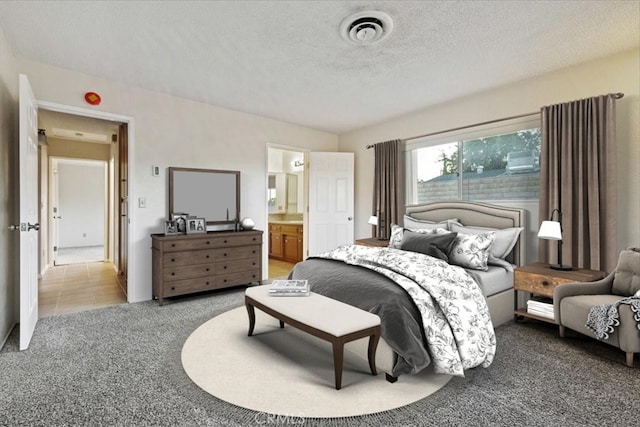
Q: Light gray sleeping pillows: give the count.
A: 2